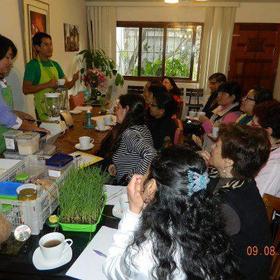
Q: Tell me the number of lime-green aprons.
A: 2